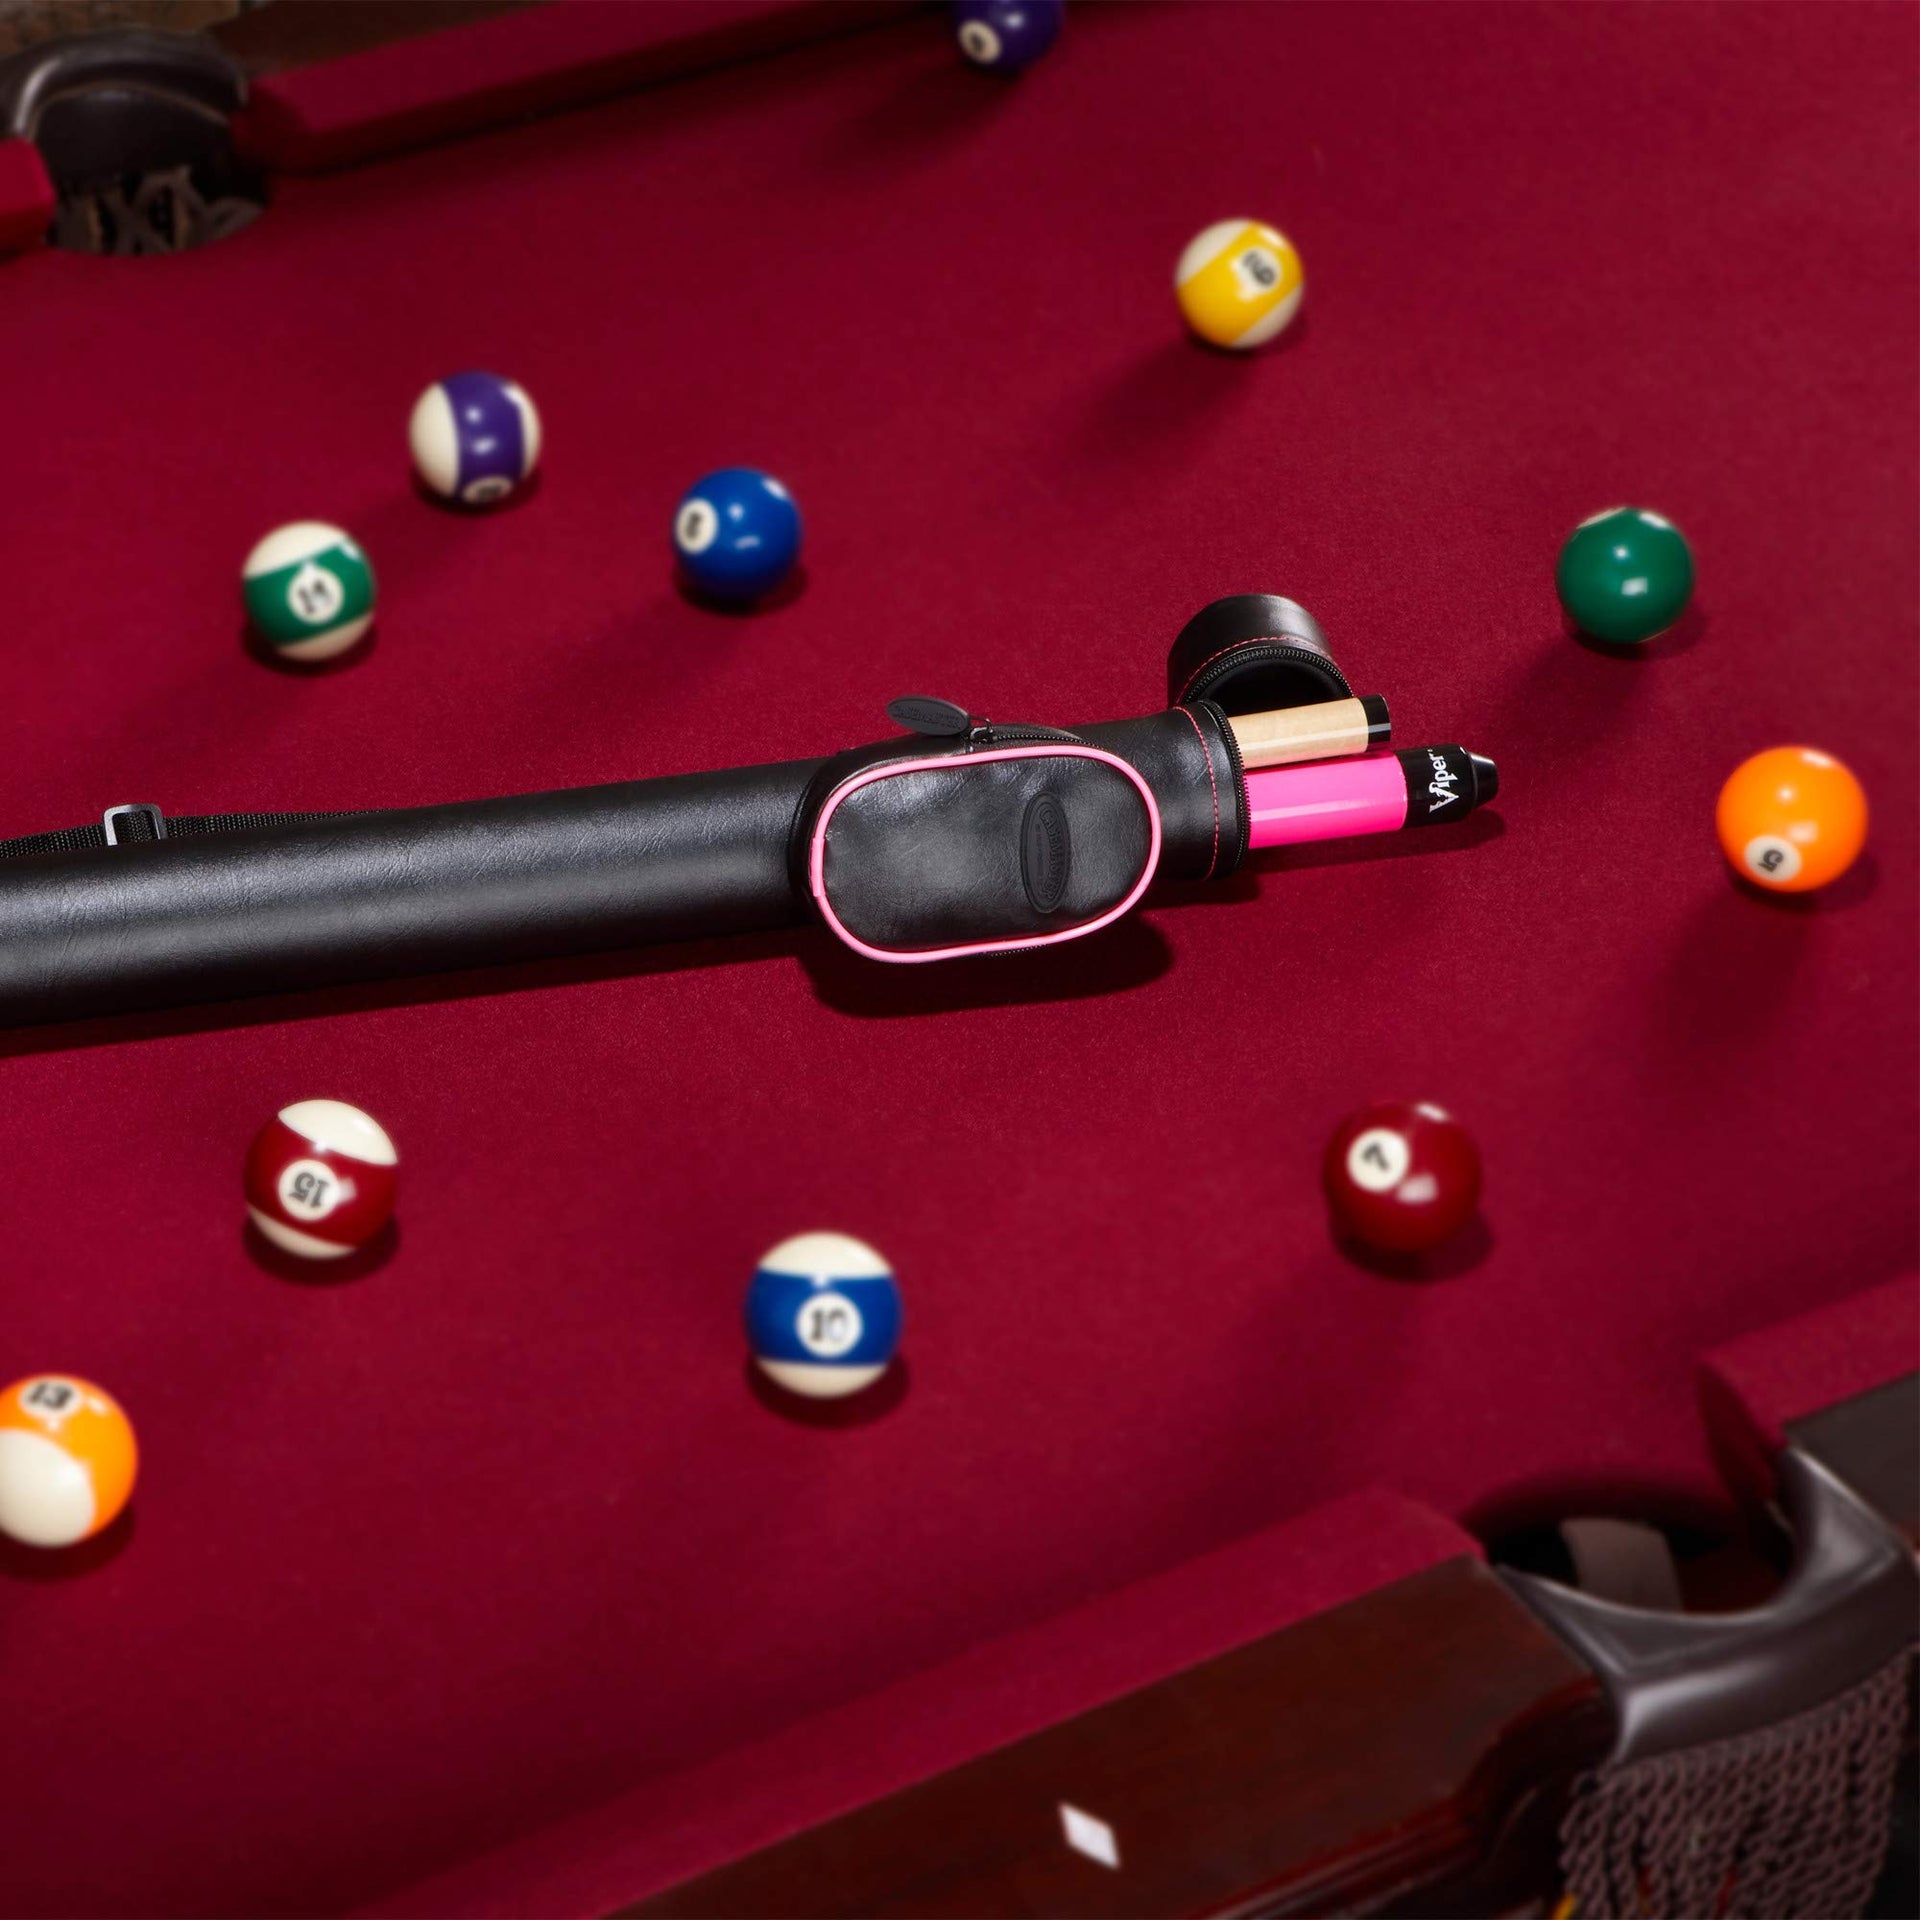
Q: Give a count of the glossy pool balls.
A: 11